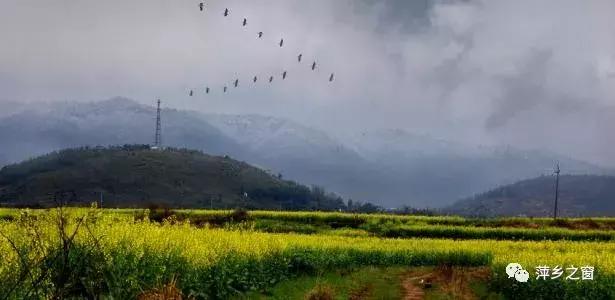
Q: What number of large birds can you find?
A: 15